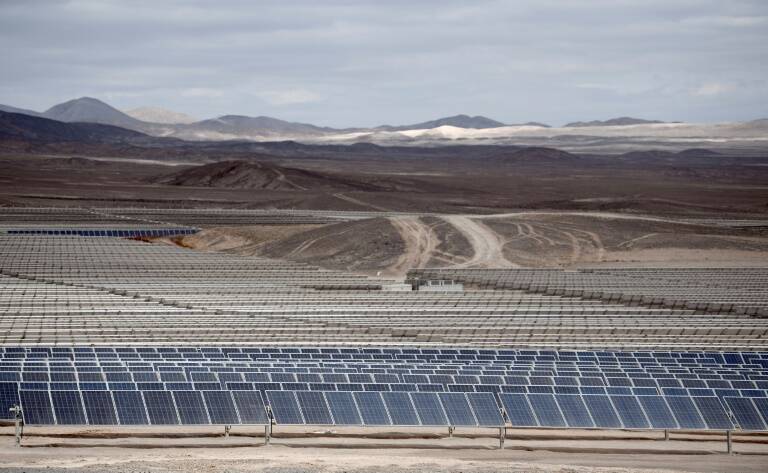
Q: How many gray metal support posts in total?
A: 7